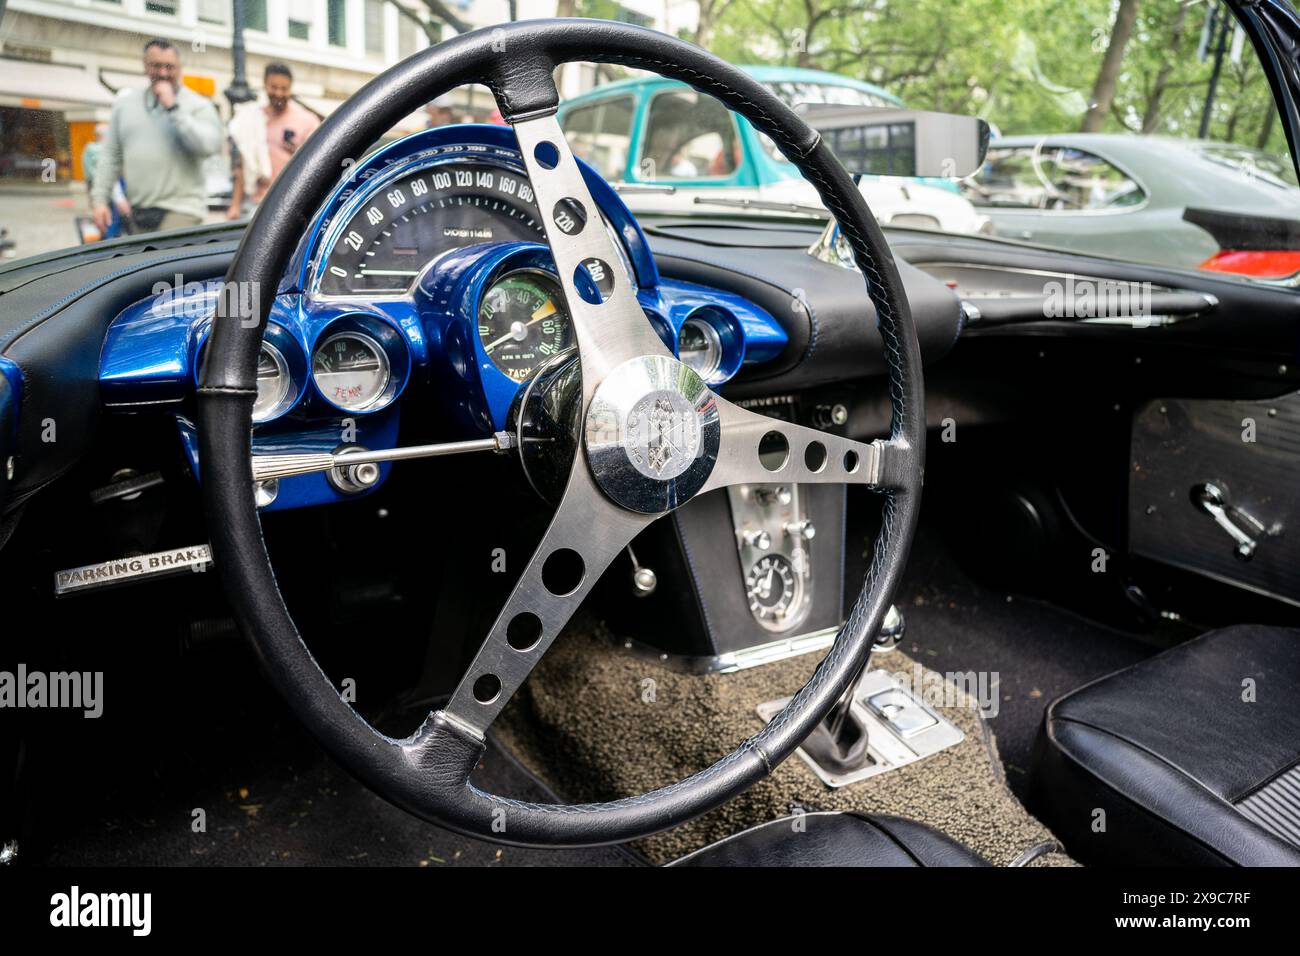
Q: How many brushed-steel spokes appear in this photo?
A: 3